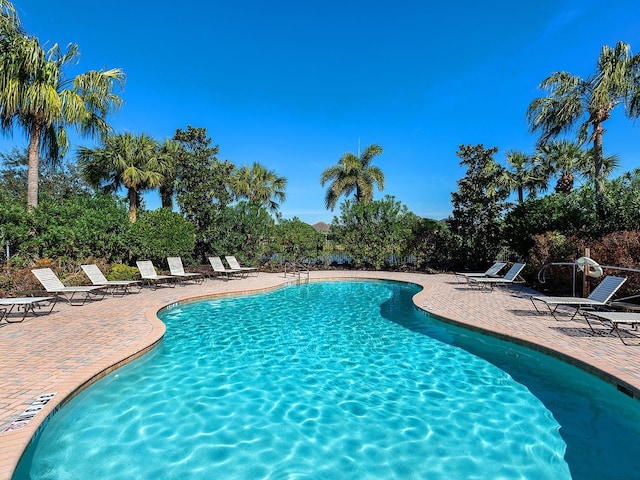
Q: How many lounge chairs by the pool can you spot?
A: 11